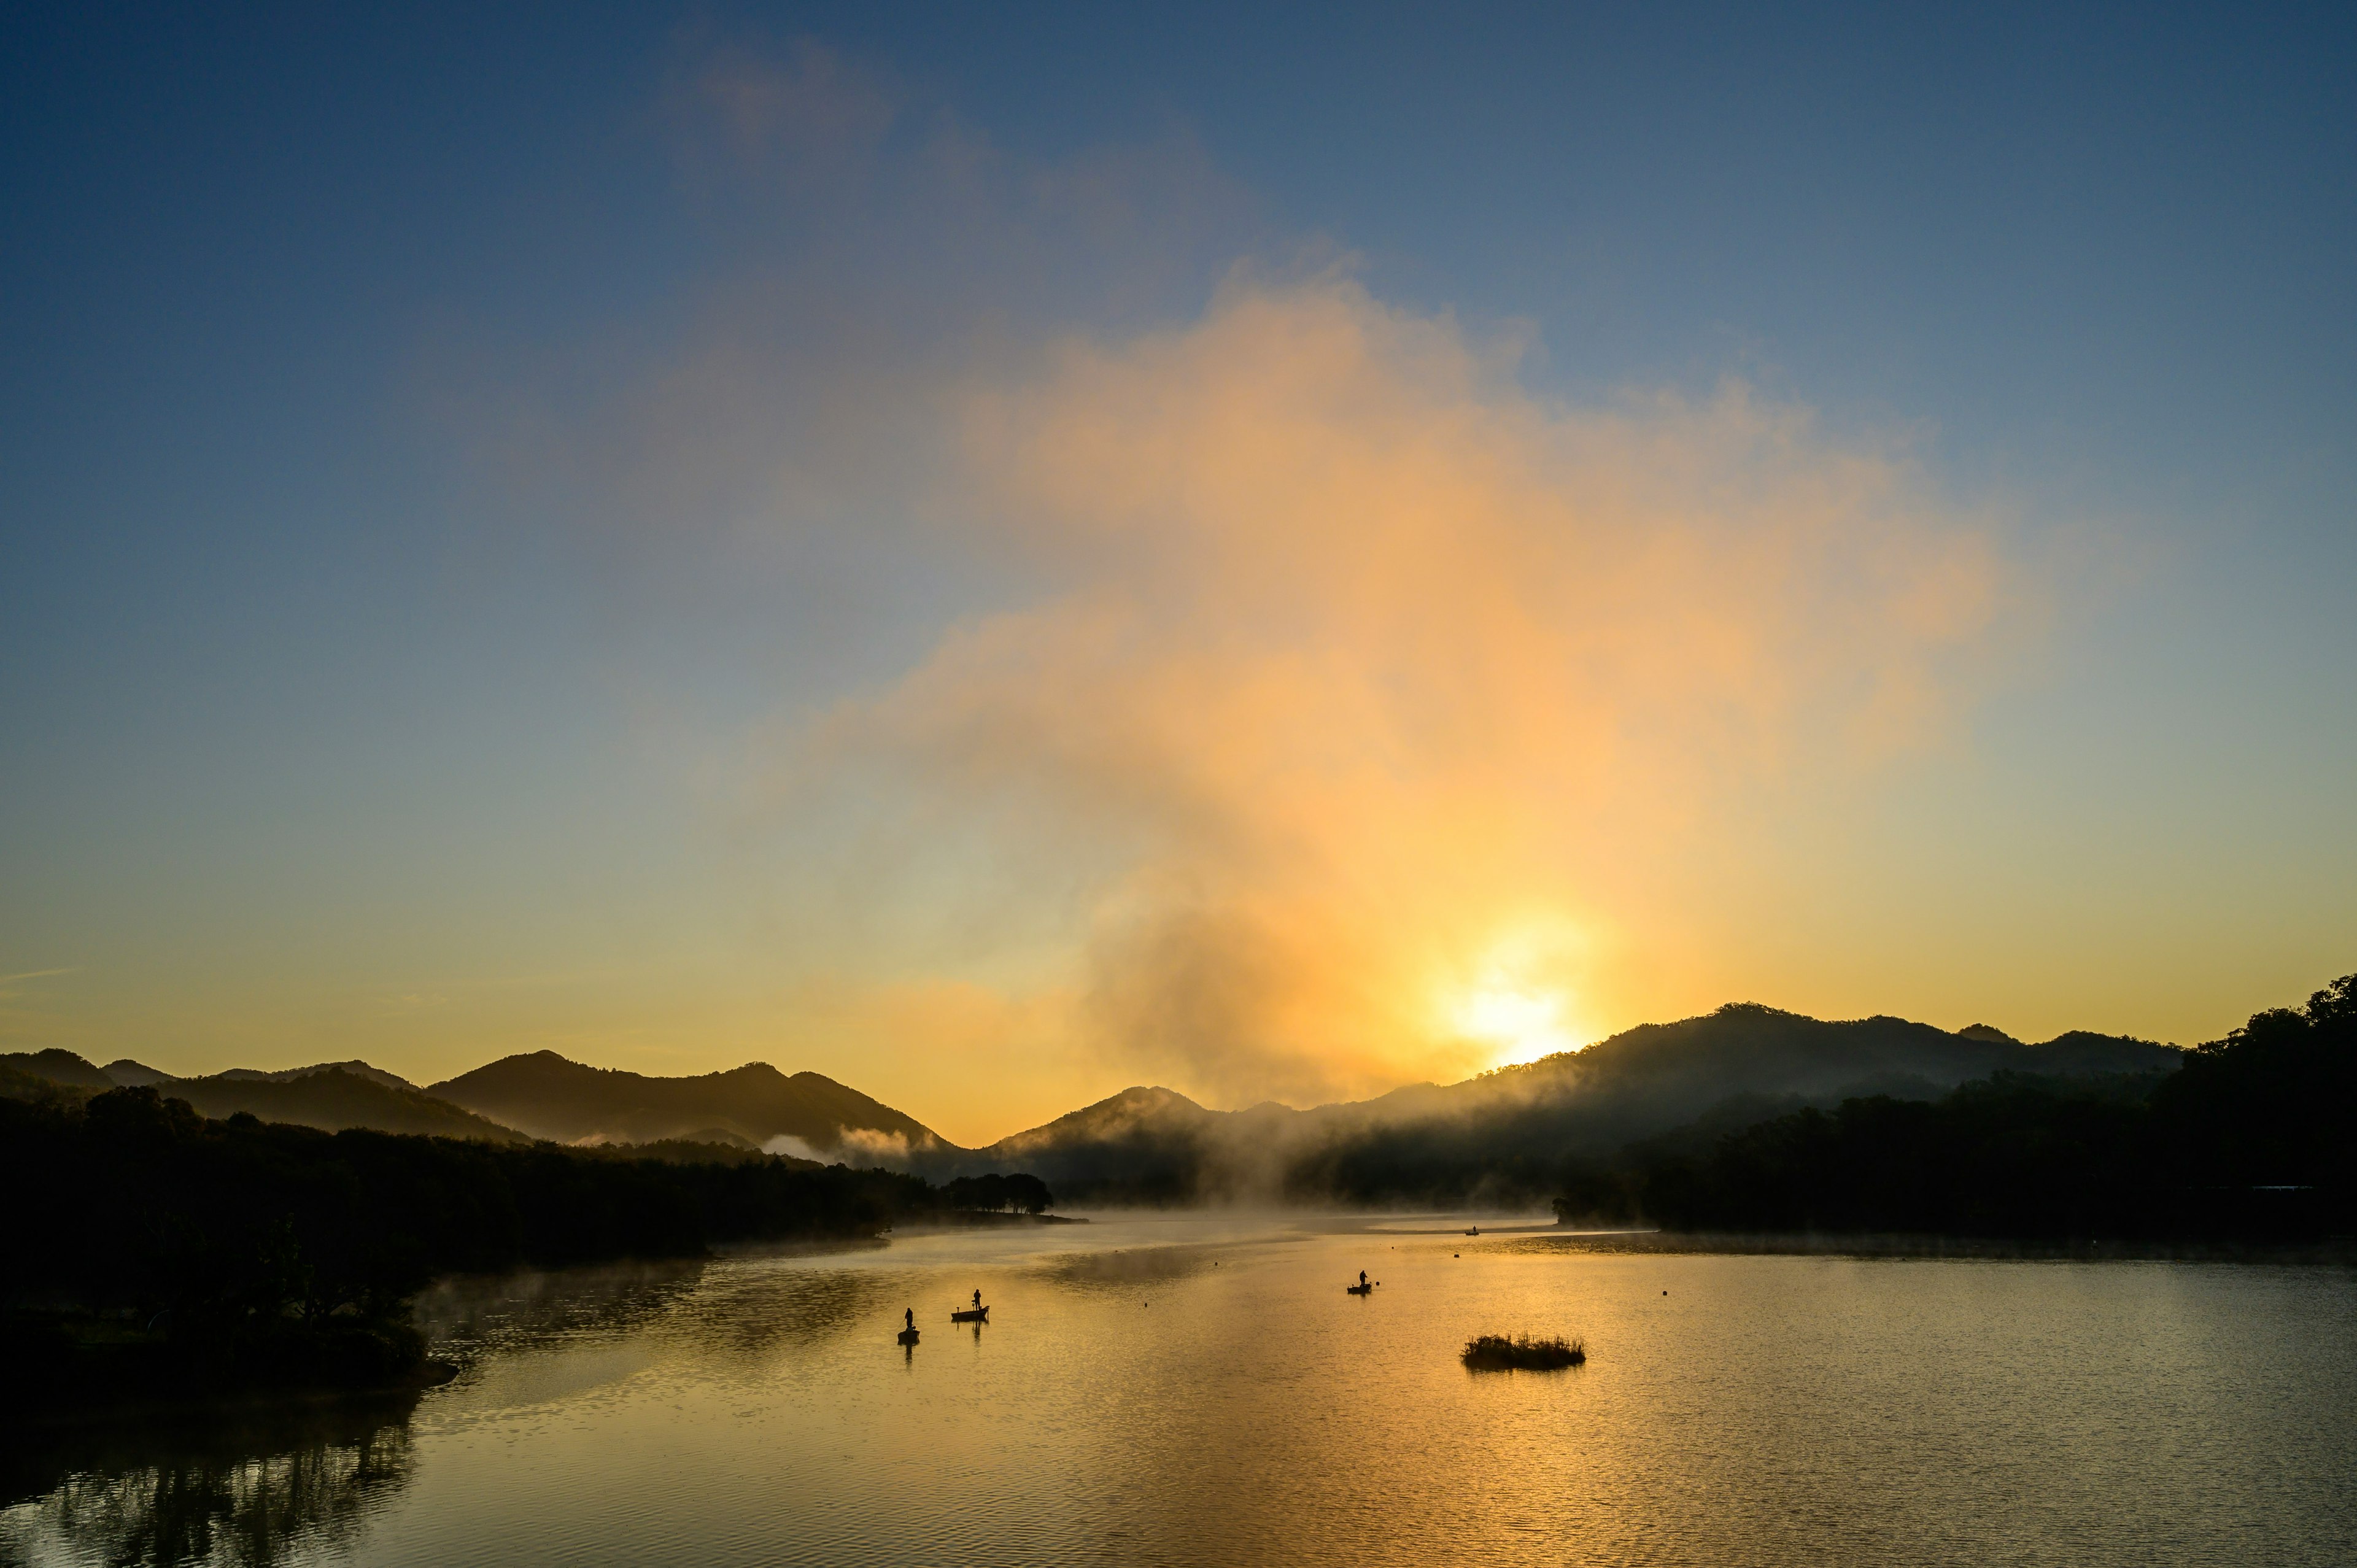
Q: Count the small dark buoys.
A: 6